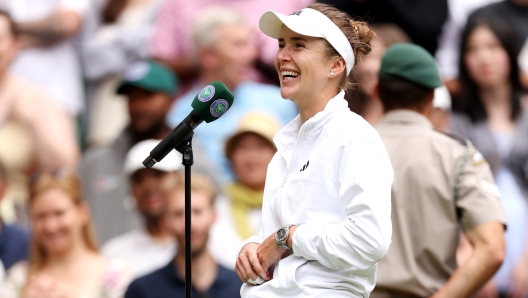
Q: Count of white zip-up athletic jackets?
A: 1